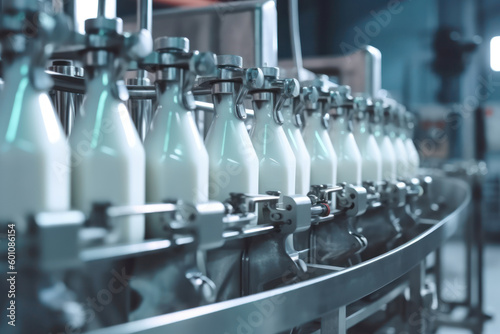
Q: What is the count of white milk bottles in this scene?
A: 12